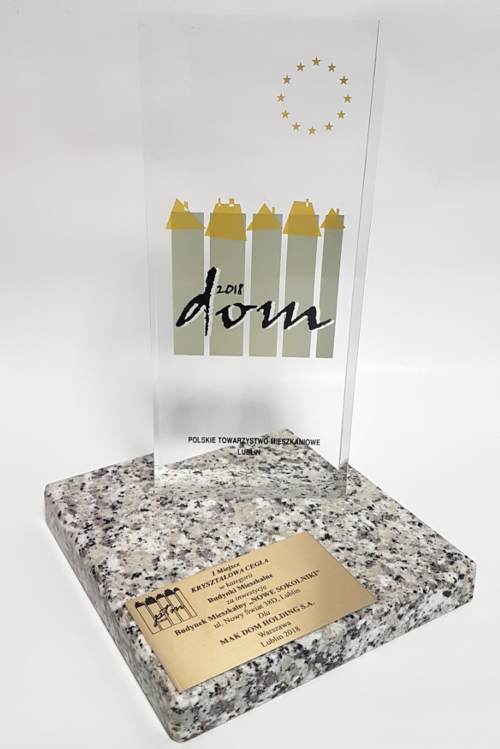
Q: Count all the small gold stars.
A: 12